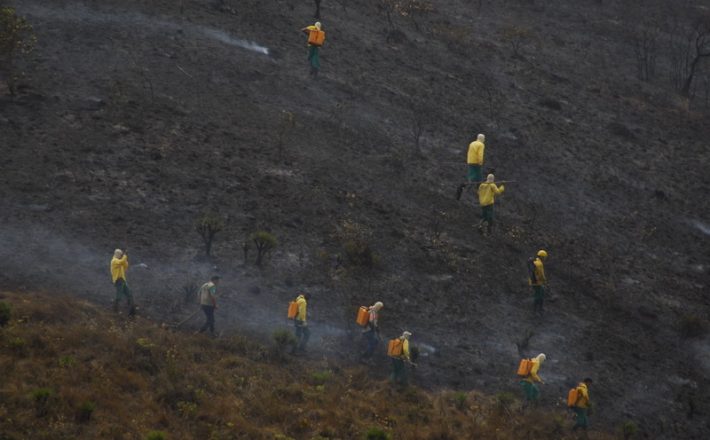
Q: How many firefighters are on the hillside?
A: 11